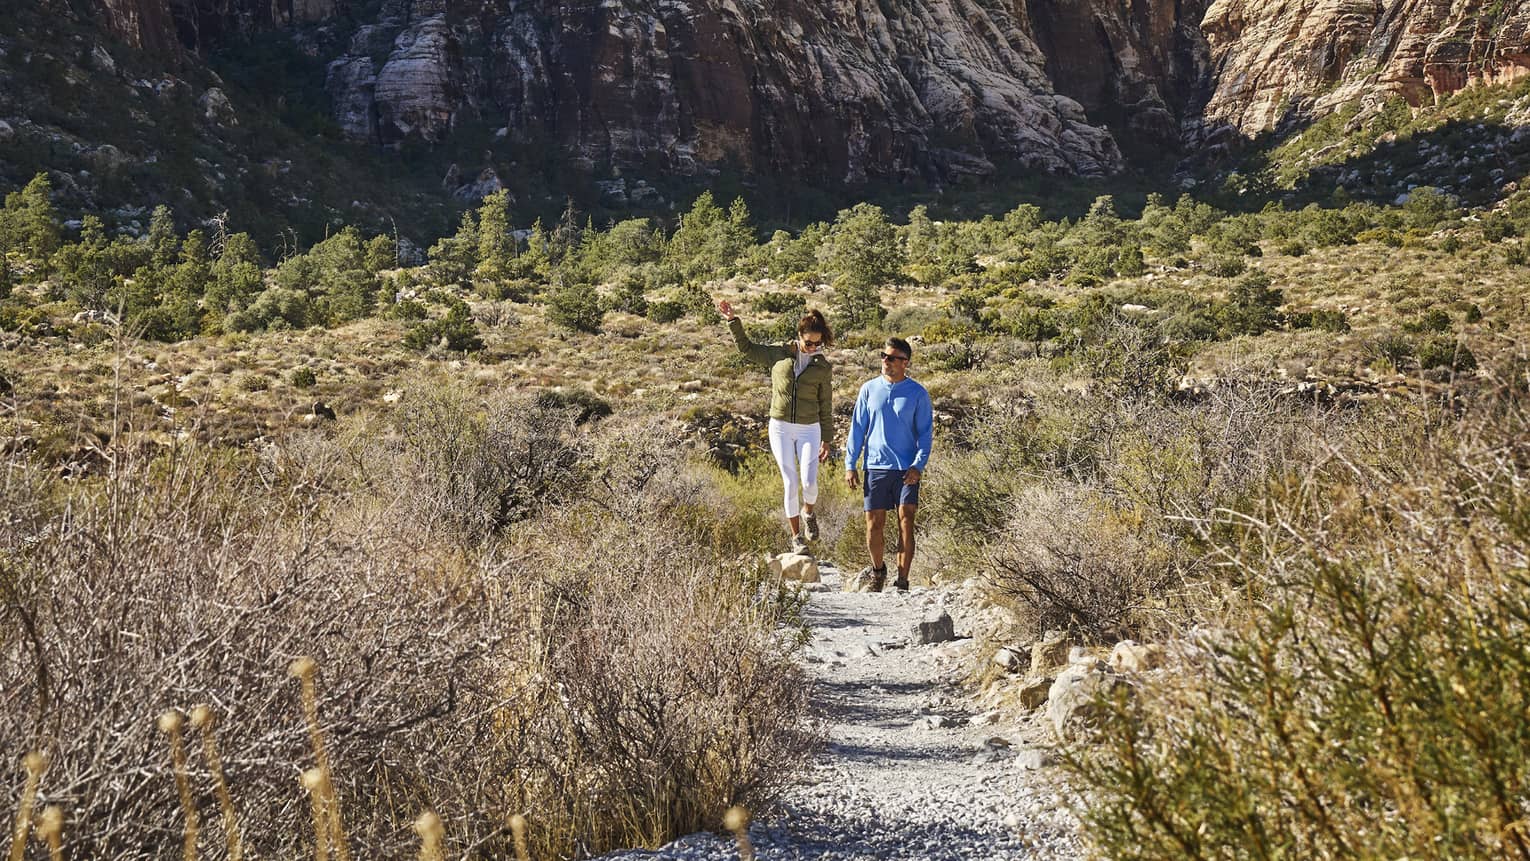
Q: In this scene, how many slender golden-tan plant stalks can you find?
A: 9